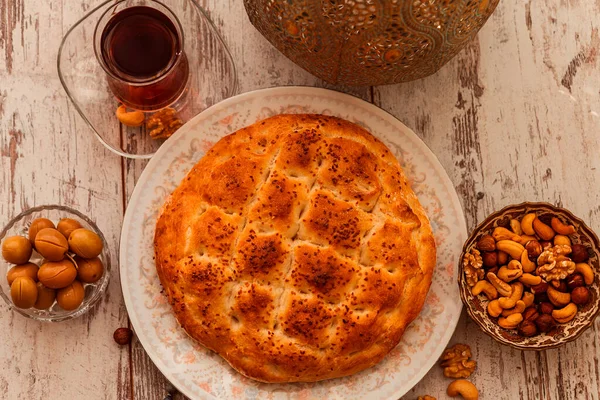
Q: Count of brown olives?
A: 11